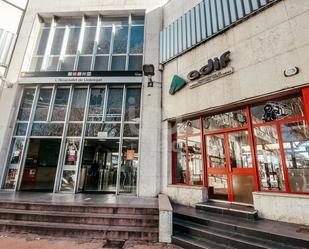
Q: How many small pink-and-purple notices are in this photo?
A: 1